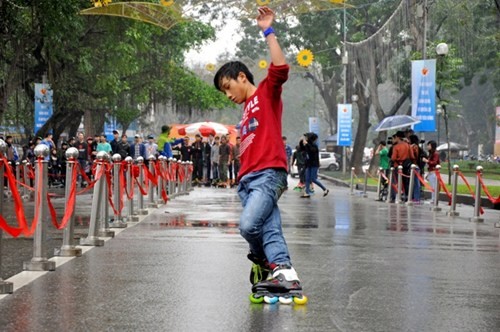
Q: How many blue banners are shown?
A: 5